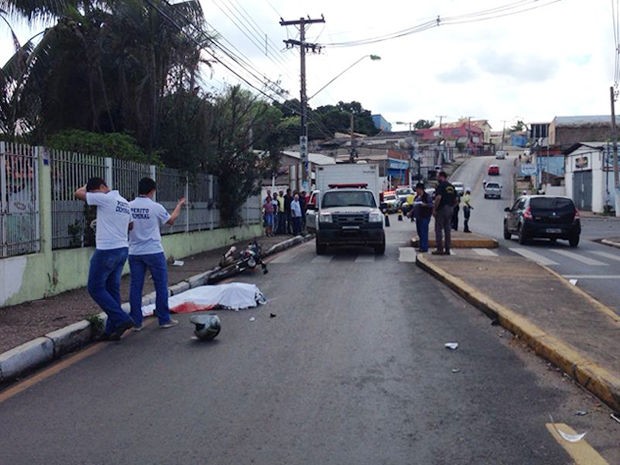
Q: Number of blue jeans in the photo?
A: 3